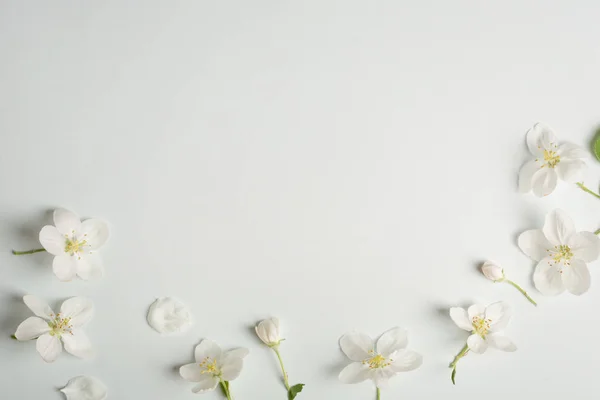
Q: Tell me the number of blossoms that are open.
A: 7